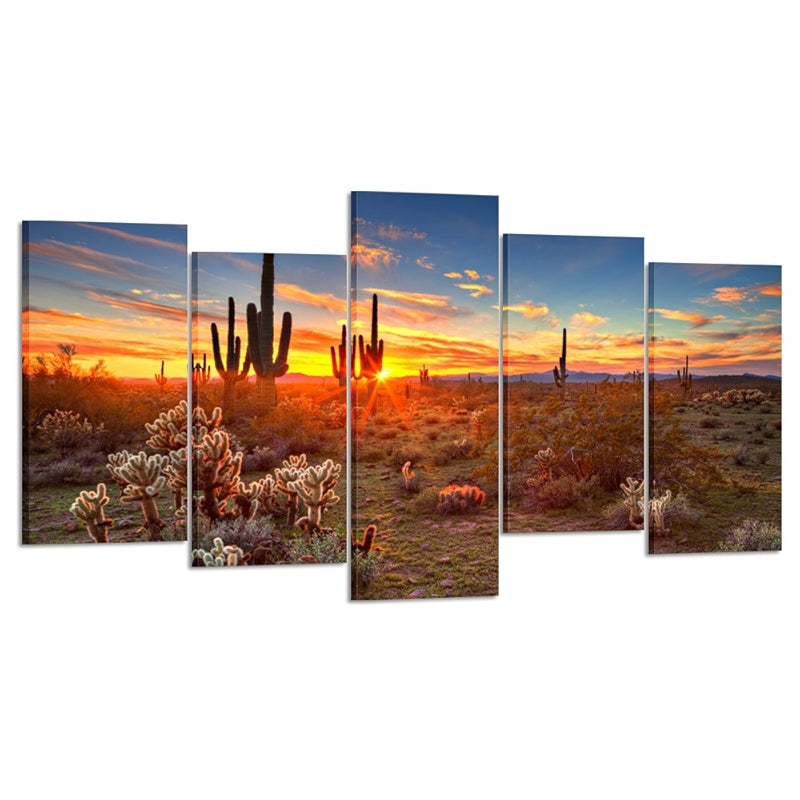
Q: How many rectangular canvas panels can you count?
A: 5